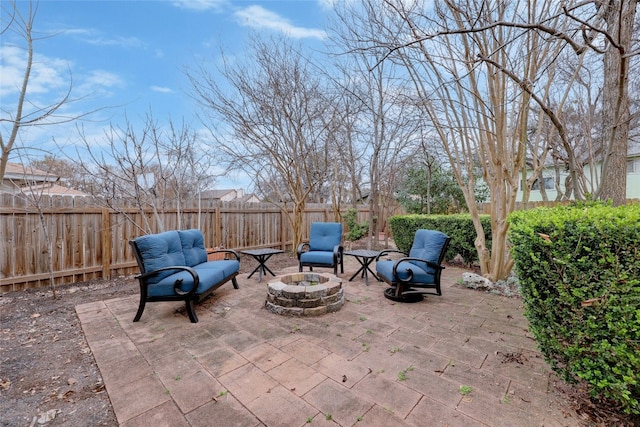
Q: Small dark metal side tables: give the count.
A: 2